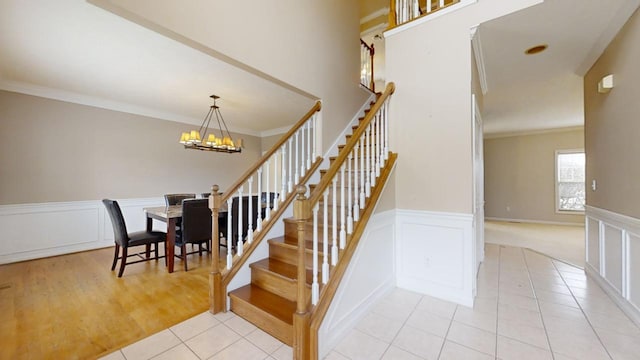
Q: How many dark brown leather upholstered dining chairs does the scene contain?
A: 6